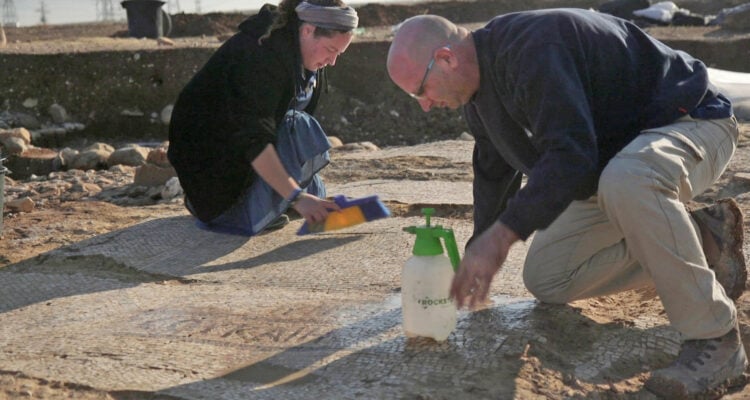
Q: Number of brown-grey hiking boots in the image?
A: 2